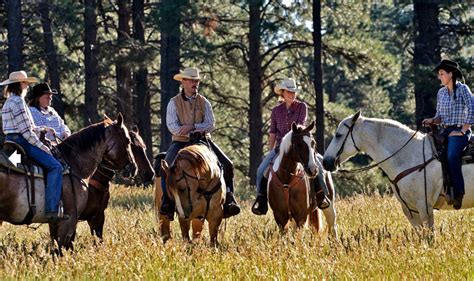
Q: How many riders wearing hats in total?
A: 5